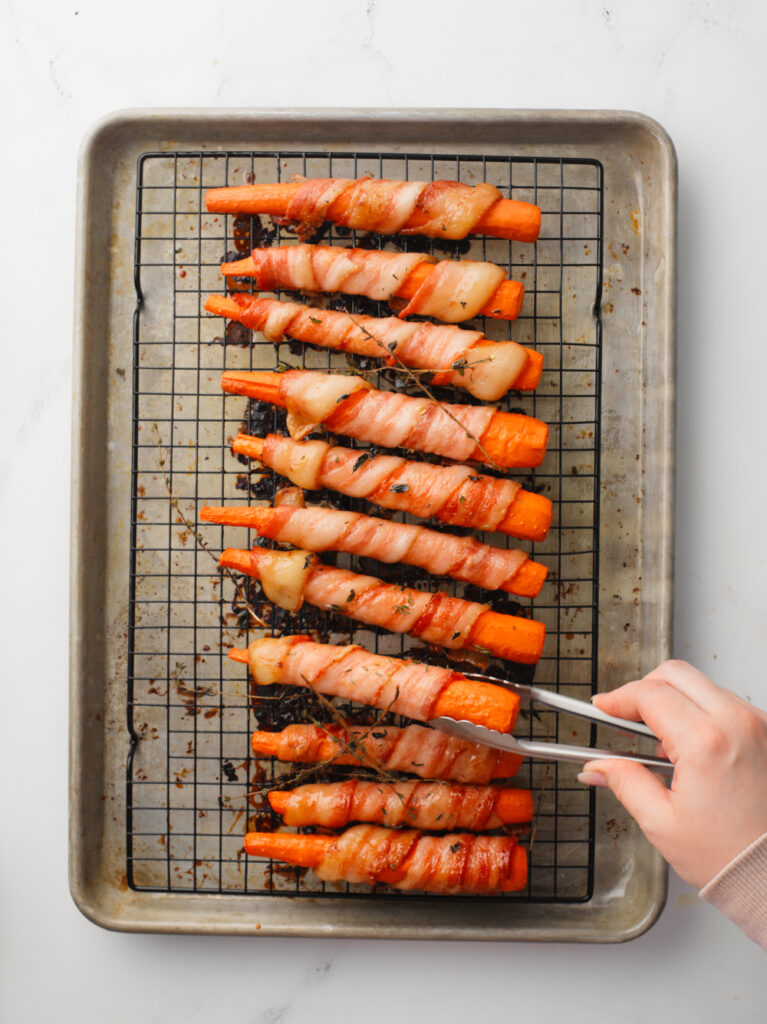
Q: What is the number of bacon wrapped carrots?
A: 11